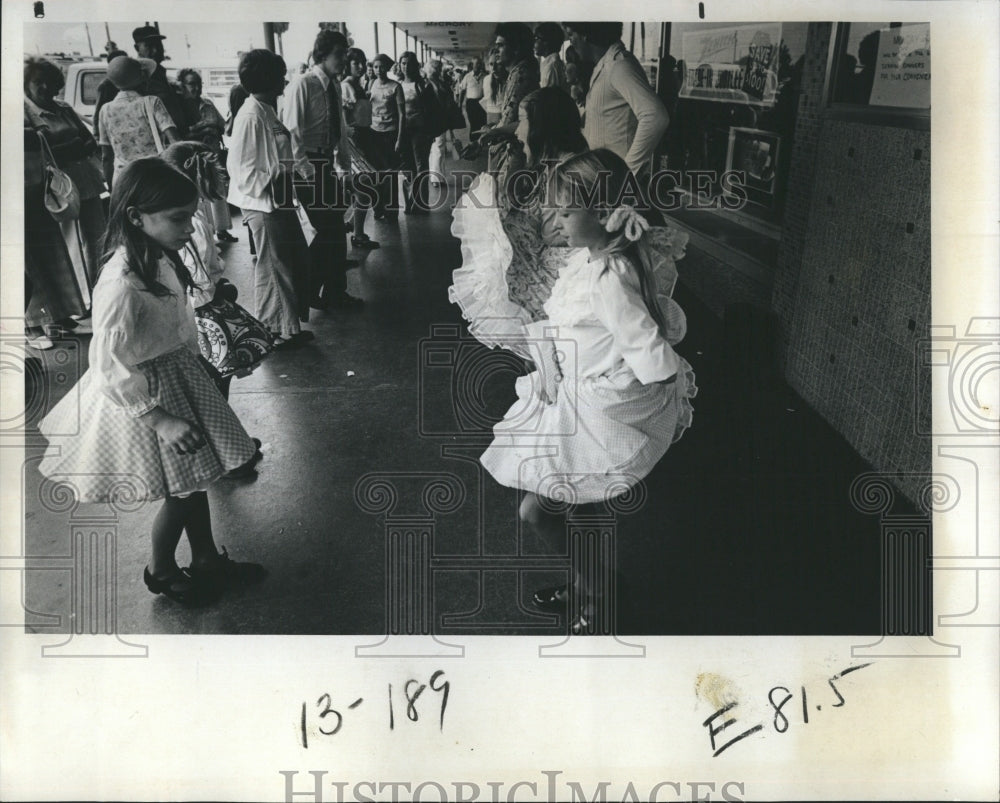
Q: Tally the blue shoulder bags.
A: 0